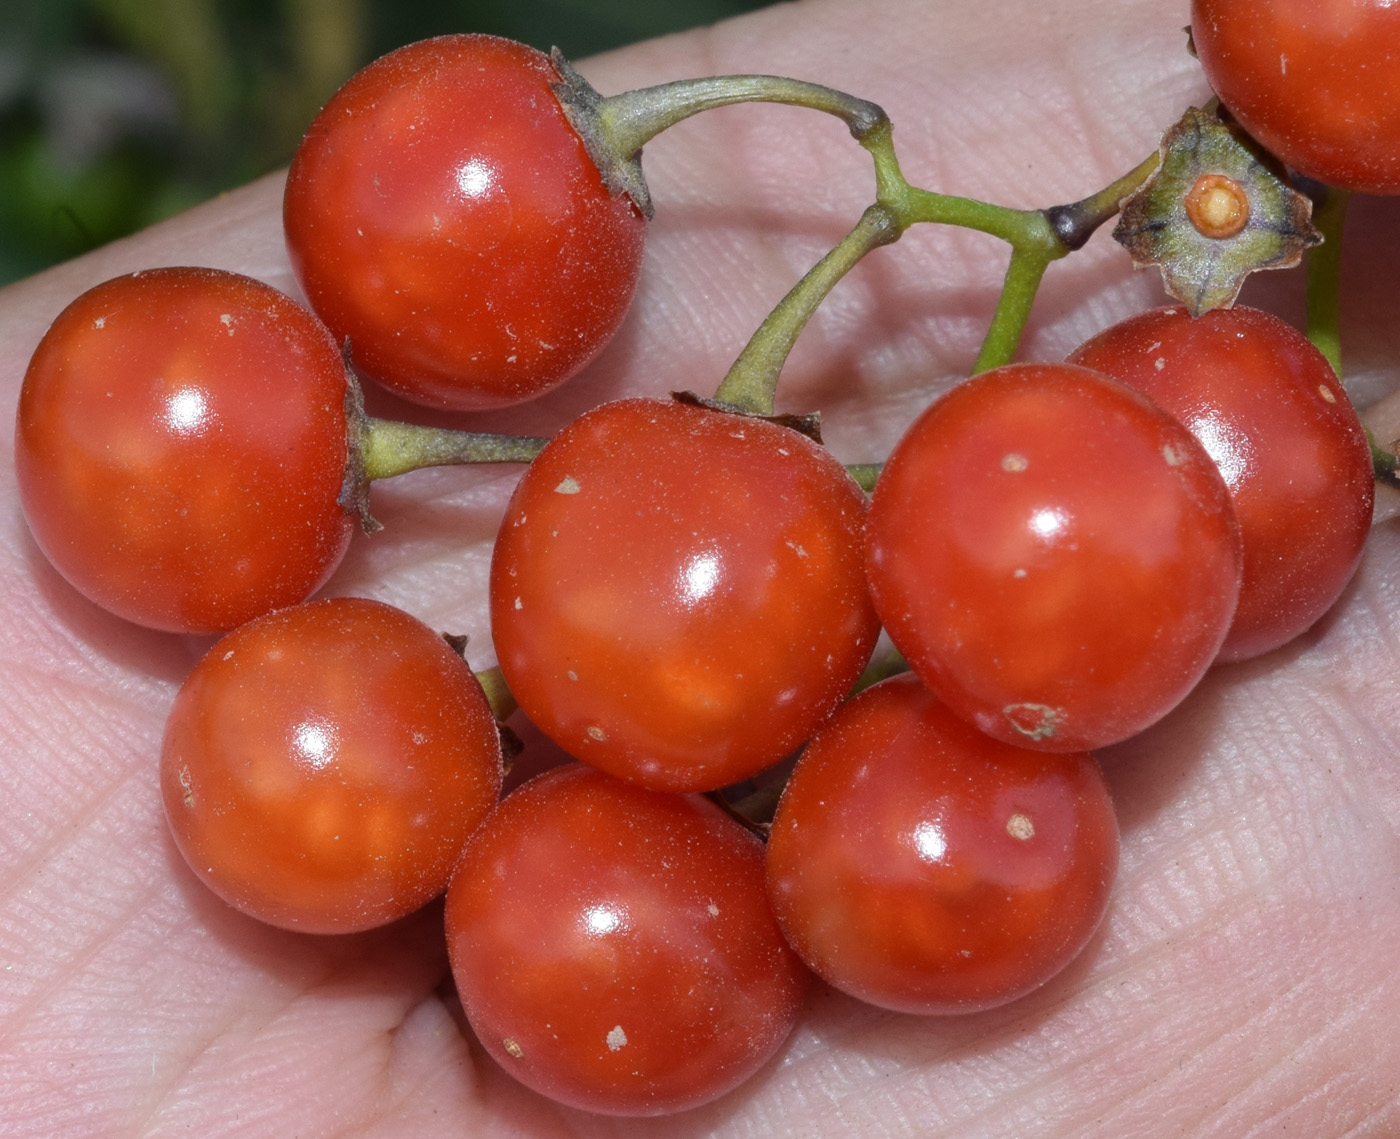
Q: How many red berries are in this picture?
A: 9